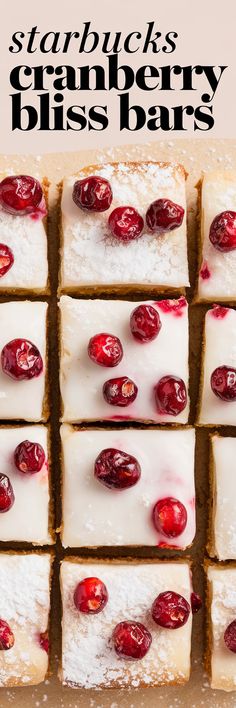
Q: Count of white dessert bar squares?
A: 12